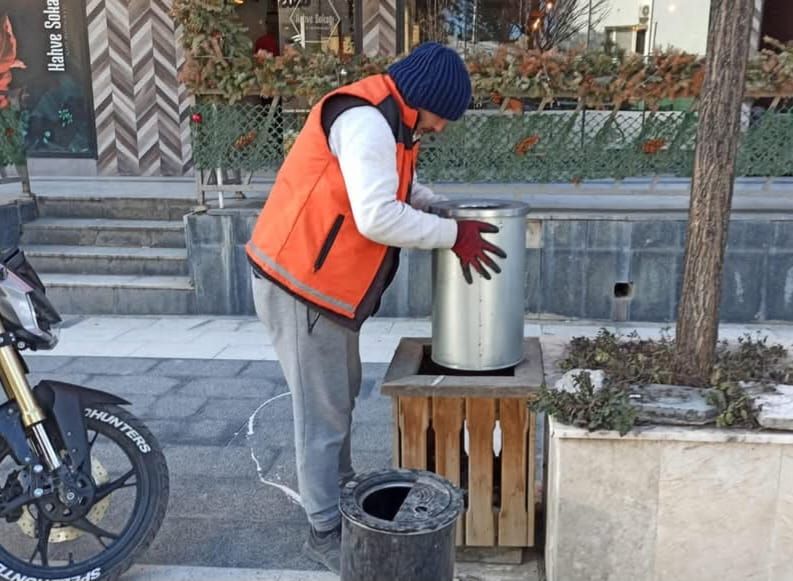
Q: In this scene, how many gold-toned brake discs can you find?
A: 1